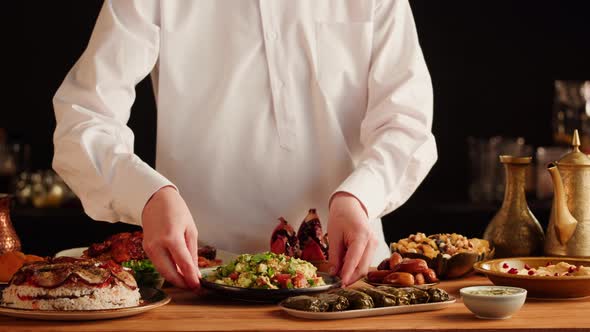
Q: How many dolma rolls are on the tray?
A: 7